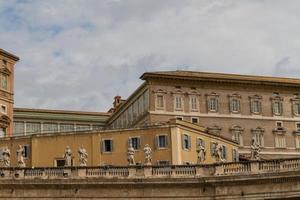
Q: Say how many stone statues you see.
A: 9